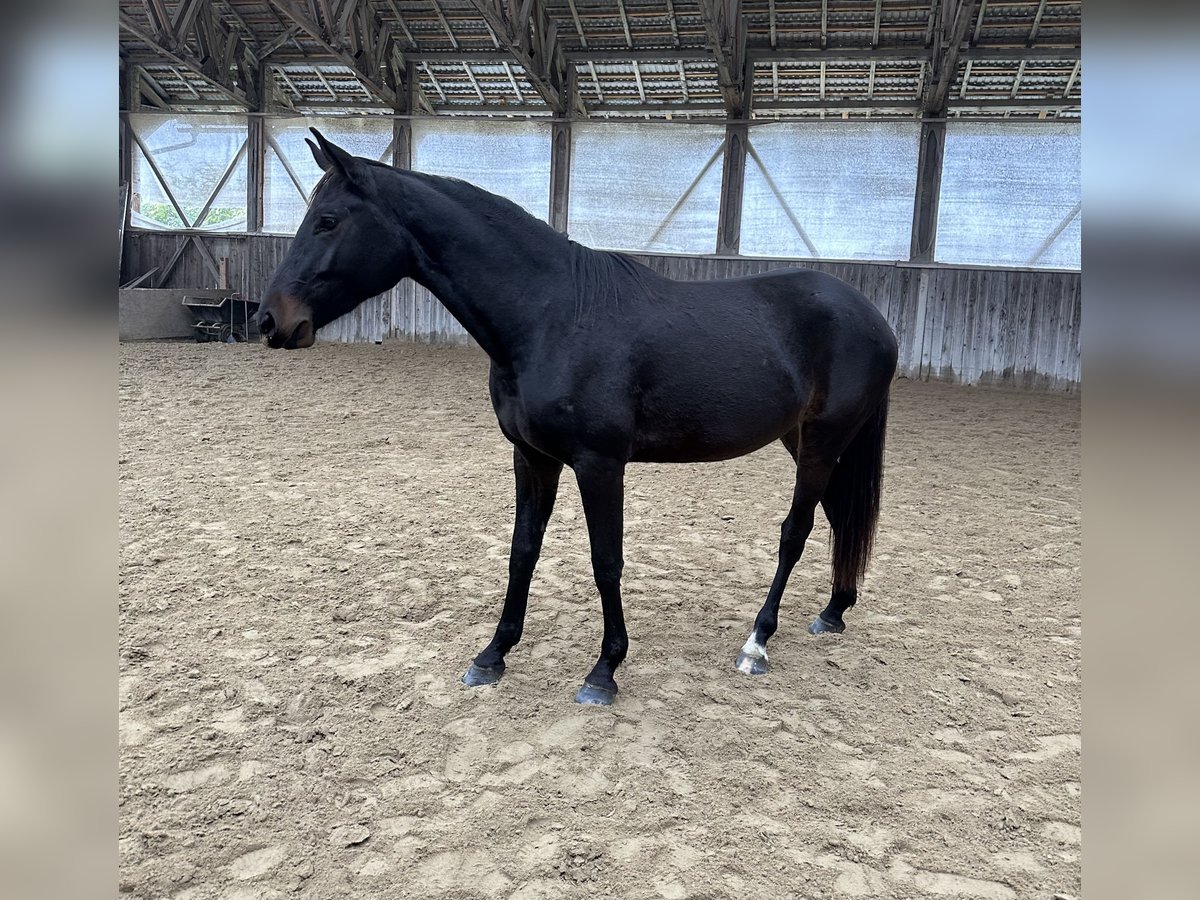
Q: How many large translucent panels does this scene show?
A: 6